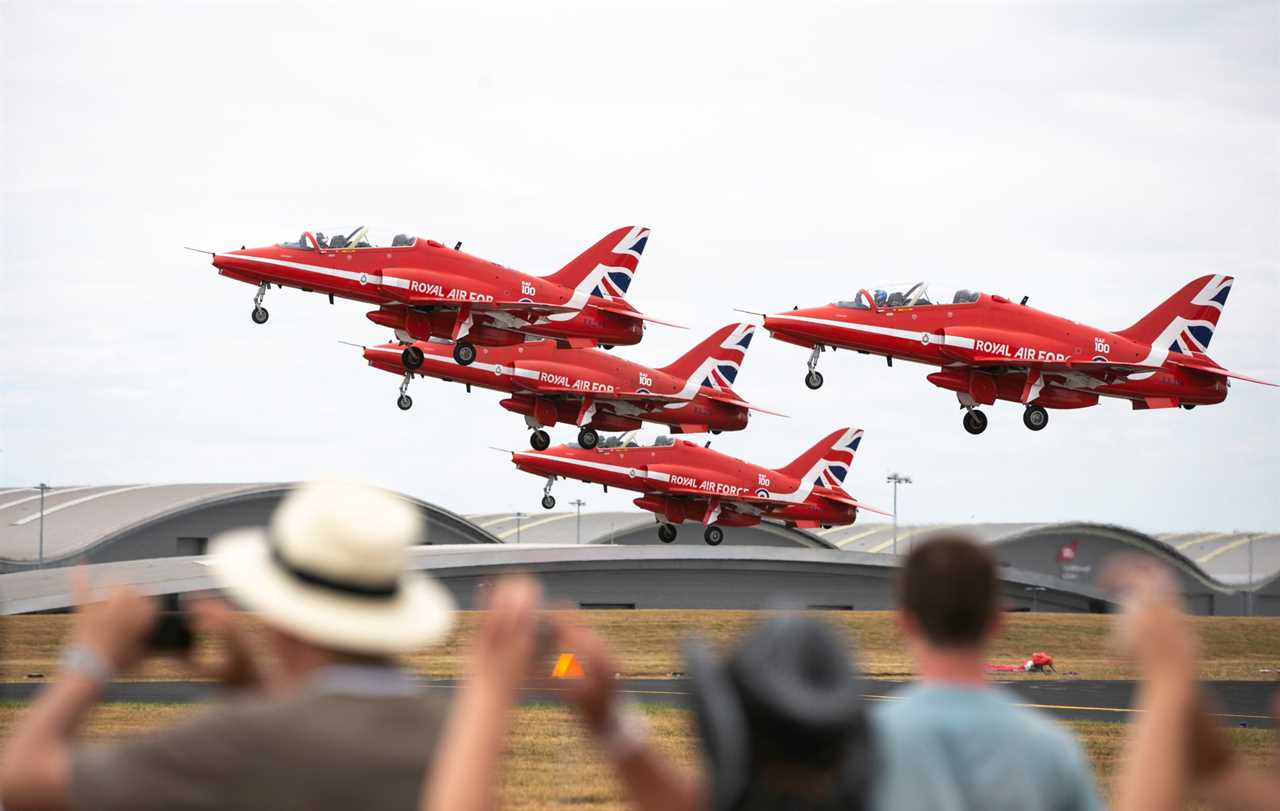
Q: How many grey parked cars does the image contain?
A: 0